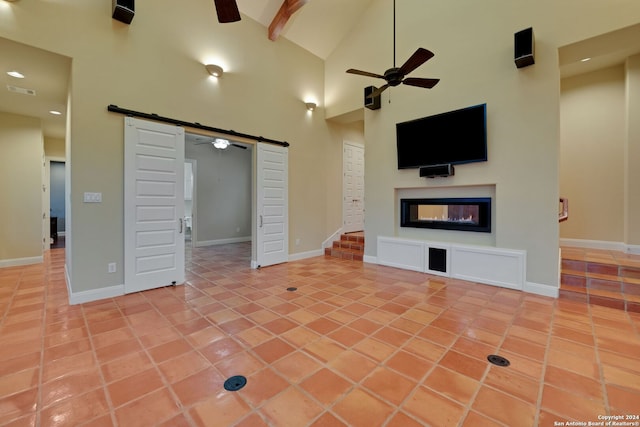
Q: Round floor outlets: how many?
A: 3